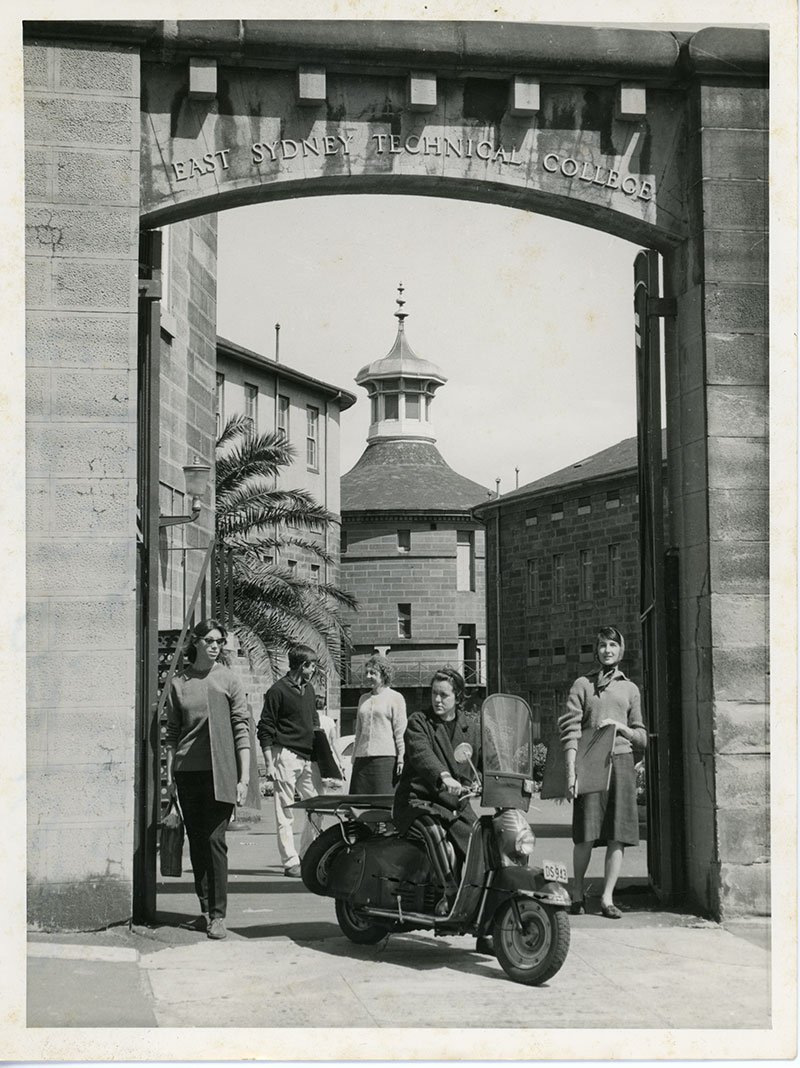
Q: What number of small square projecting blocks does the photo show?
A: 5